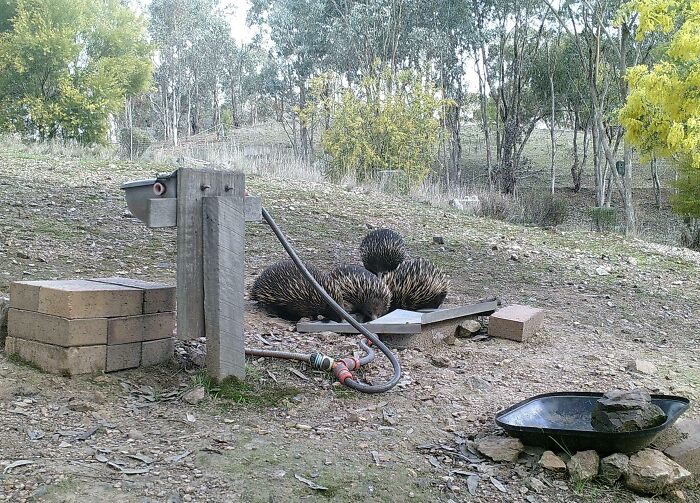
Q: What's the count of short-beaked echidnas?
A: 4